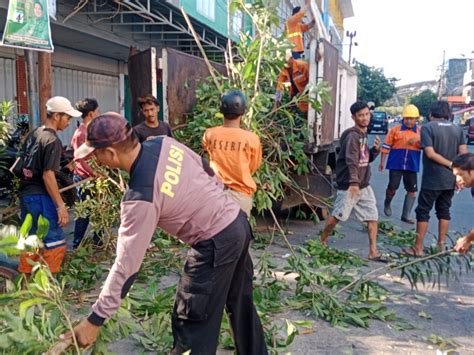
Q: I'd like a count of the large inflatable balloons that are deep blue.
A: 0